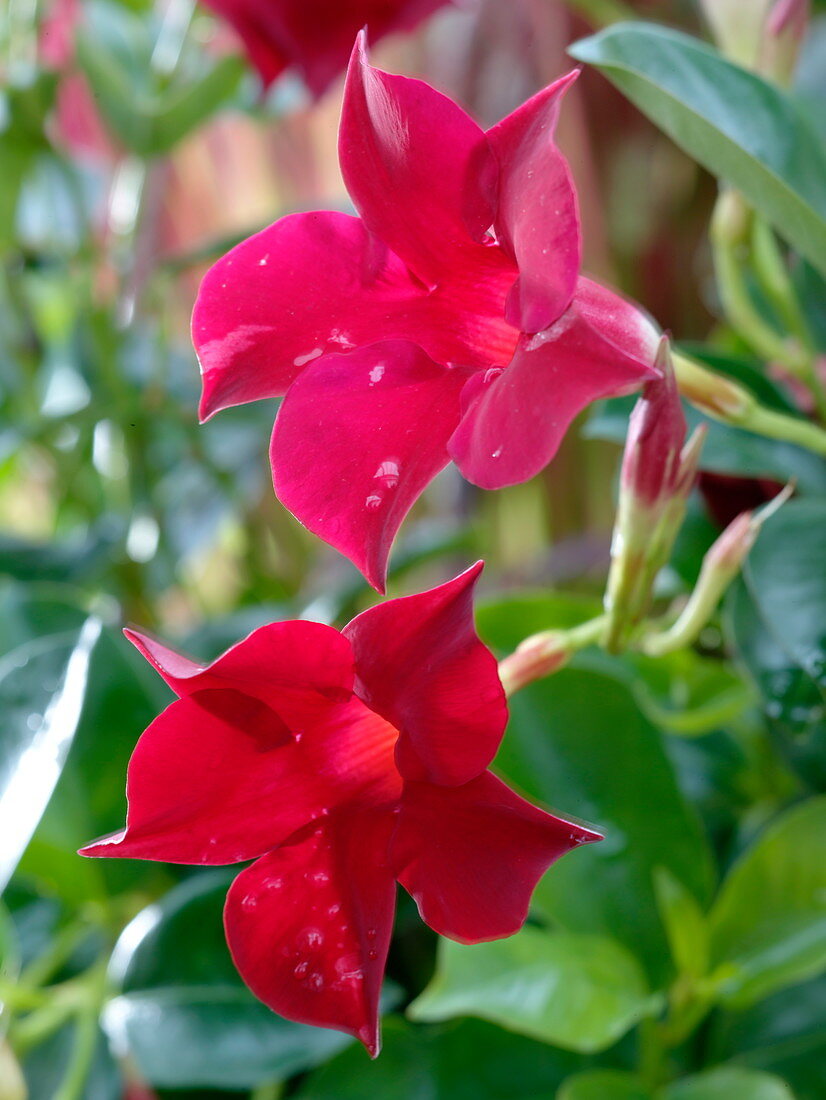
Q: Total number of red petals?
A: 10